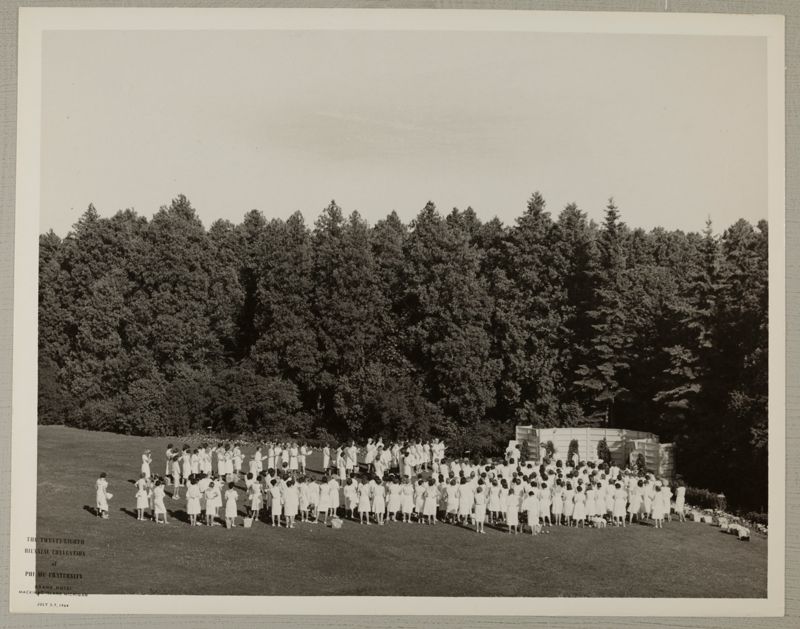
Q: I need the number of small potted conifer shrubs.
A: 5